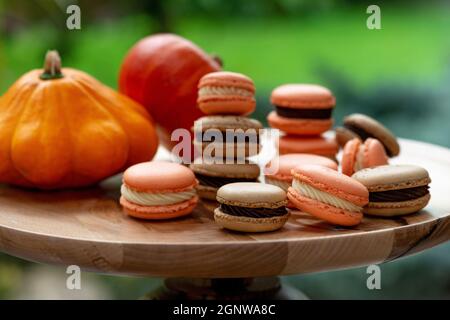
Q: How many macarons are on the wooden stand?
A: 12